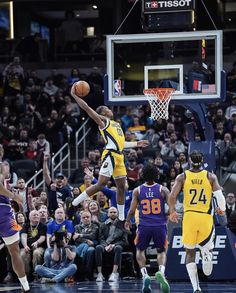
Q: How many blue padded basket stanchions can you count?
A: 1